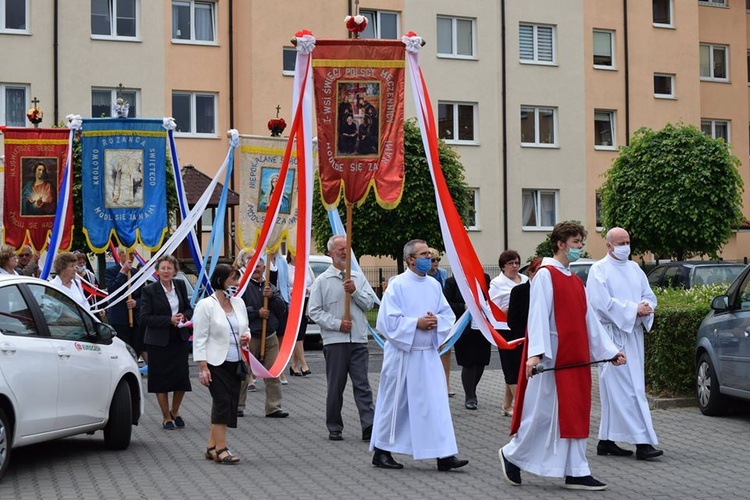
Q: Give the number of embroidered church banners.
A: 4